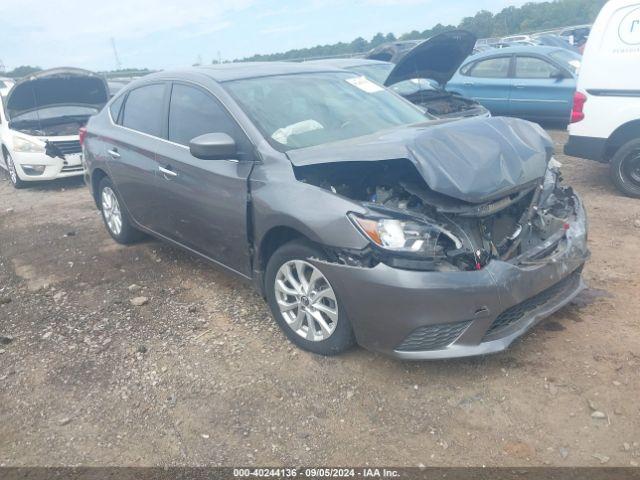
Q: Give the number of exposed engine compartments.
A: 3